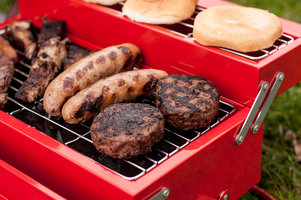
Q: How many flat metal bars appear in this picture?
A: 3